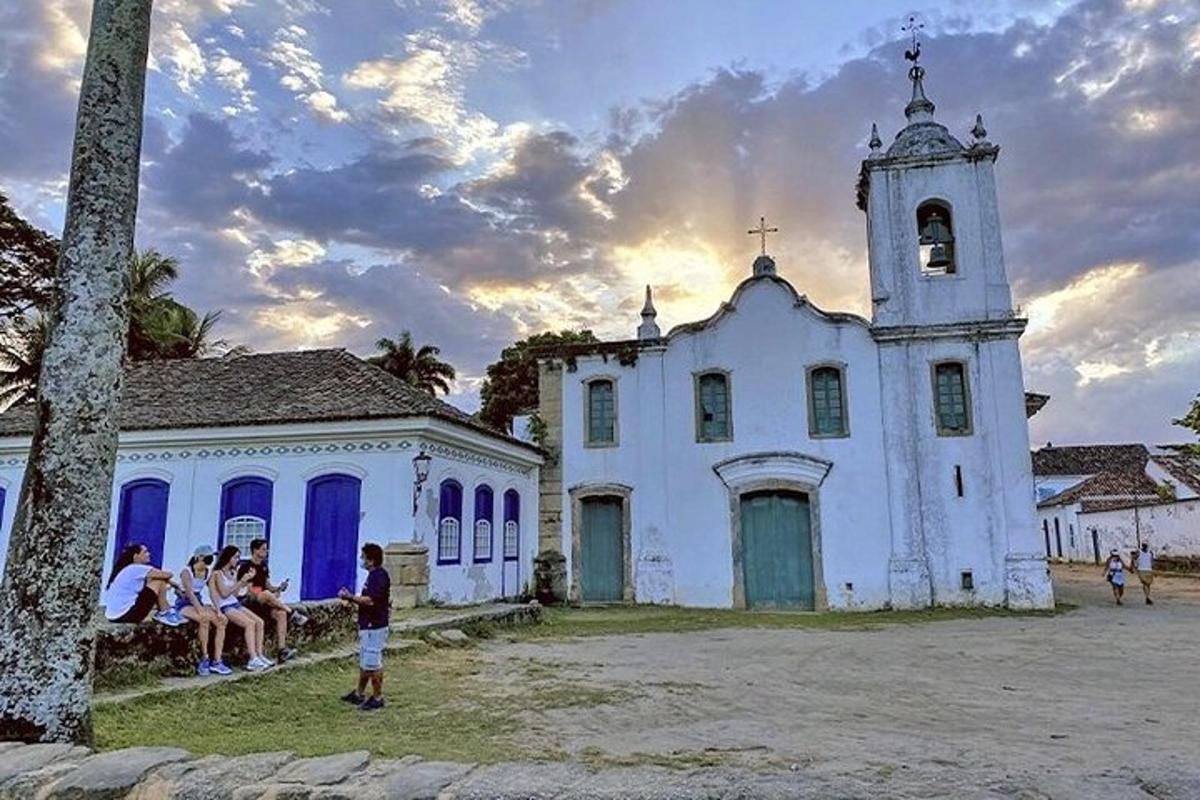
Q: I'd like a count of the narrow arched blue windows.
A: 3